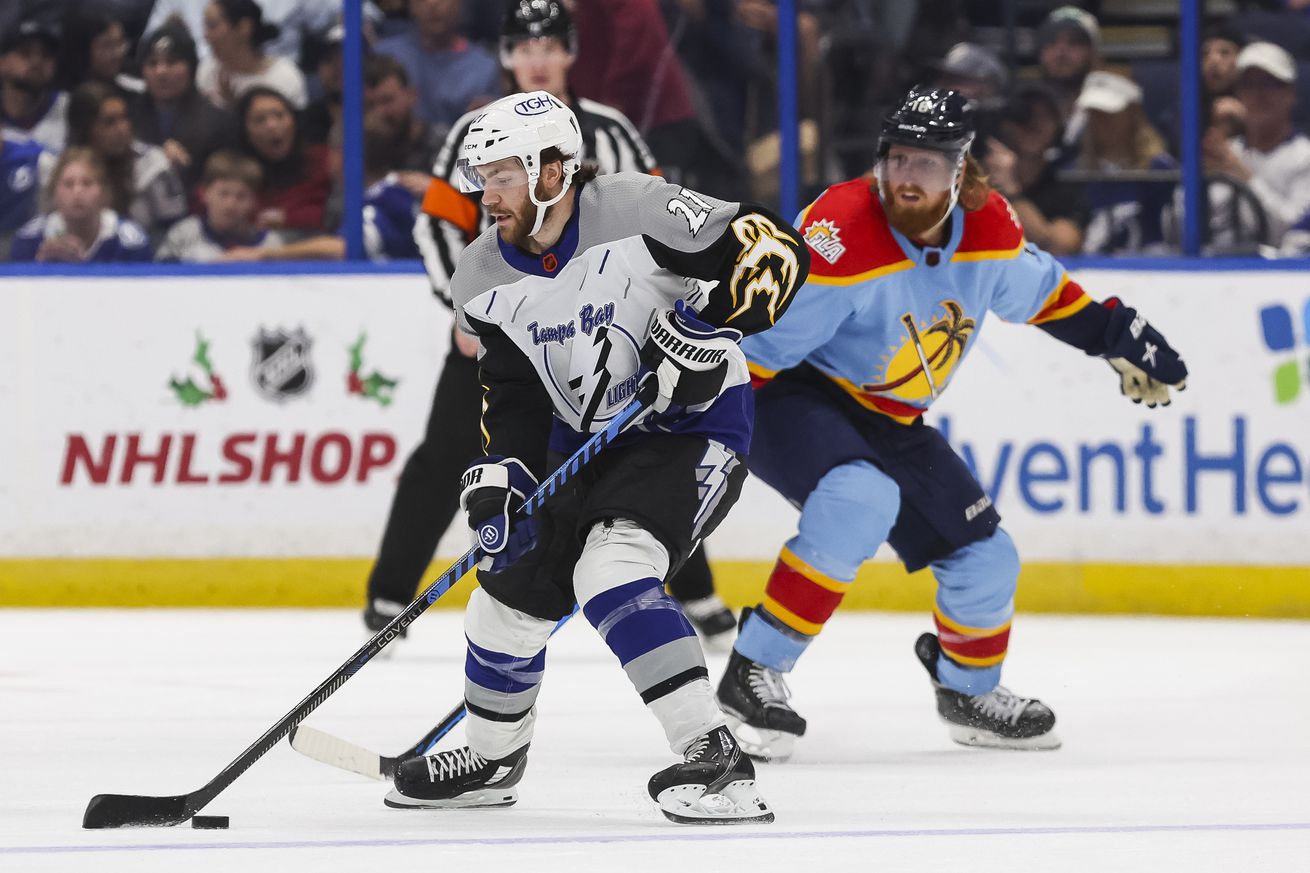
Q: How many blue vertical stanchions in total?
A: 3